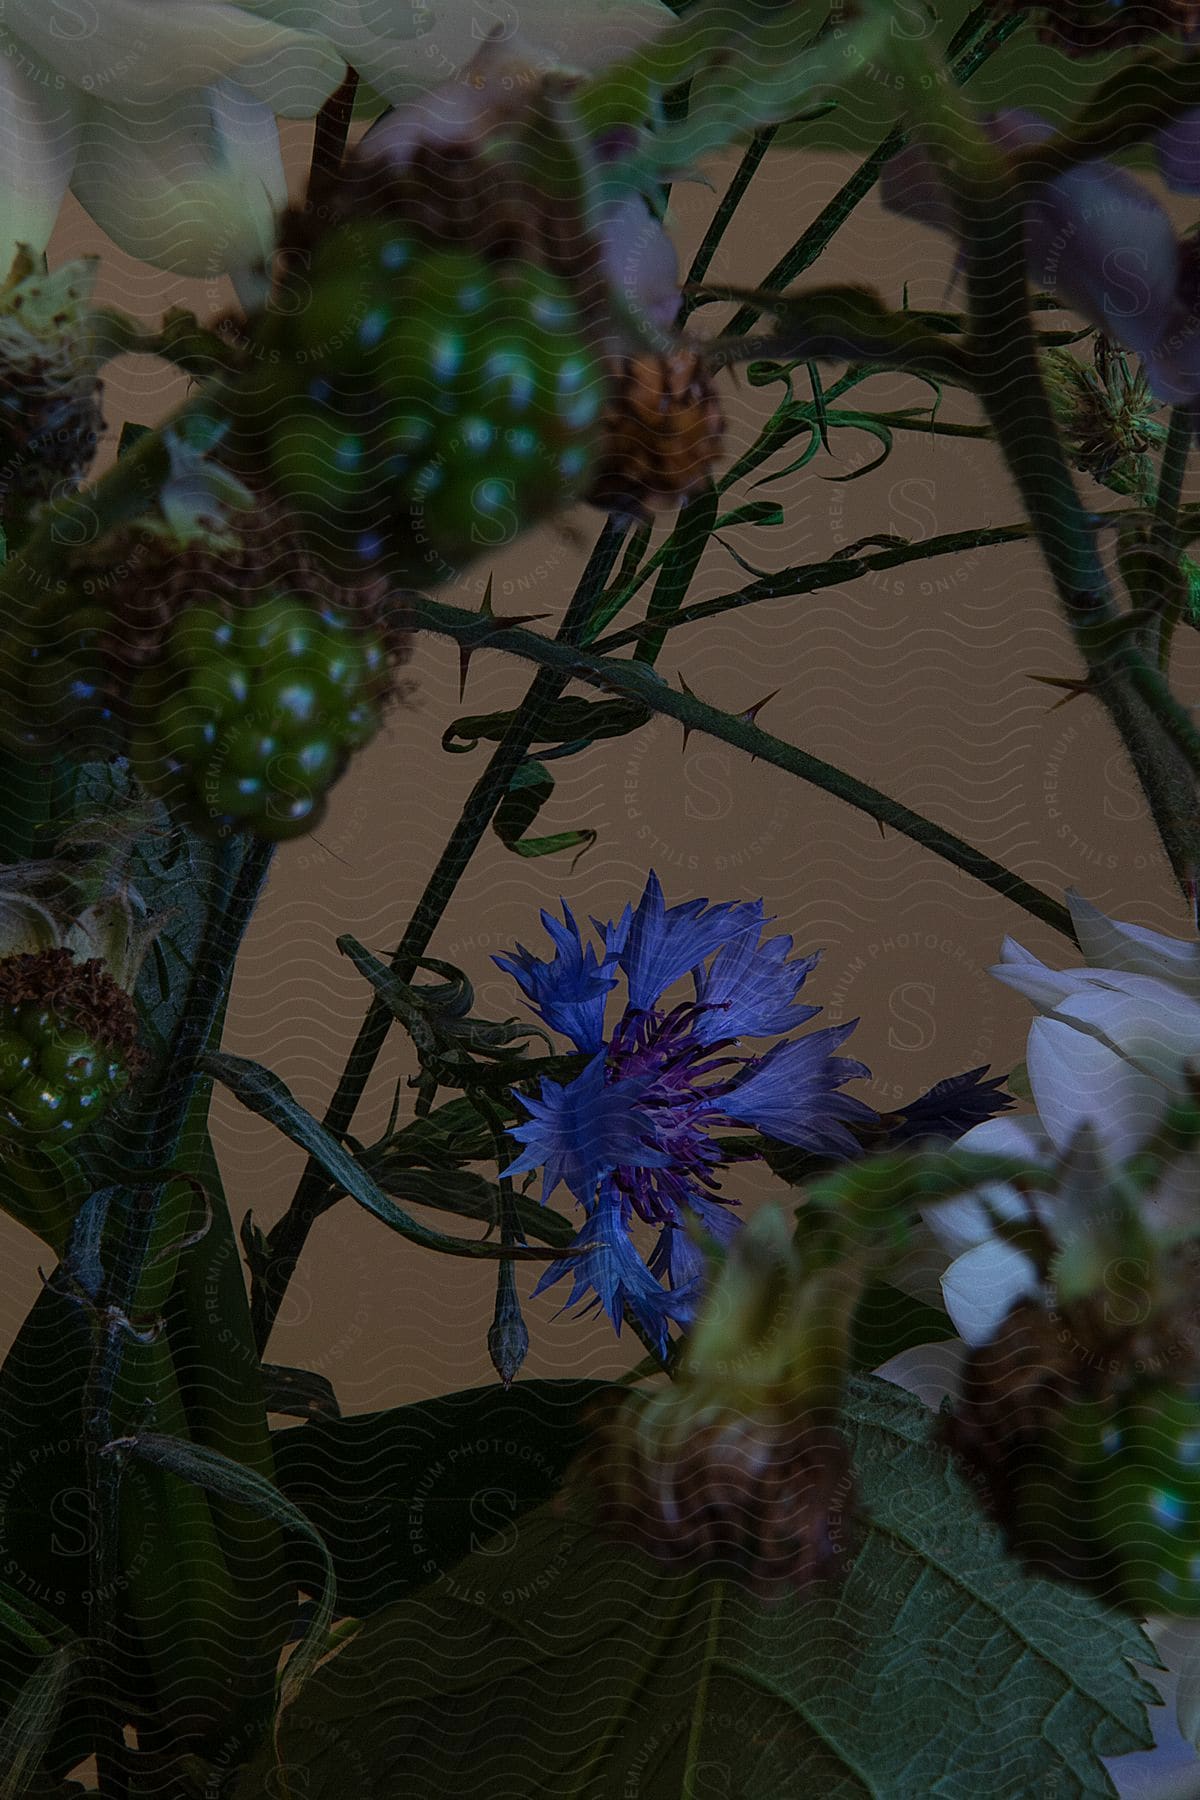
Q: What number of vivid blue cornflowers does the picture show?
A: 1